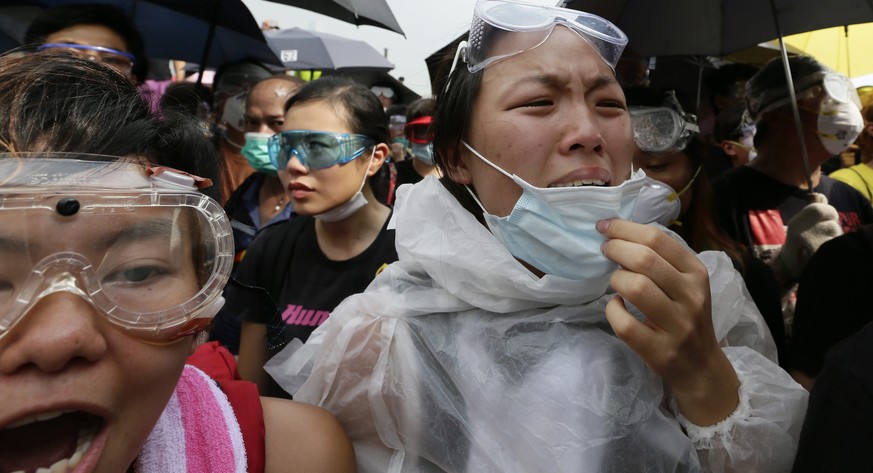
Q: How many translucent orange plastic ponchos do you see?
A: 0